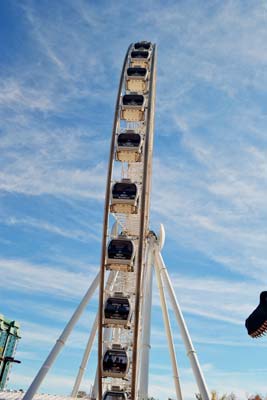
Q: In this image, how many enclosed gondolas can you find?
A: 10